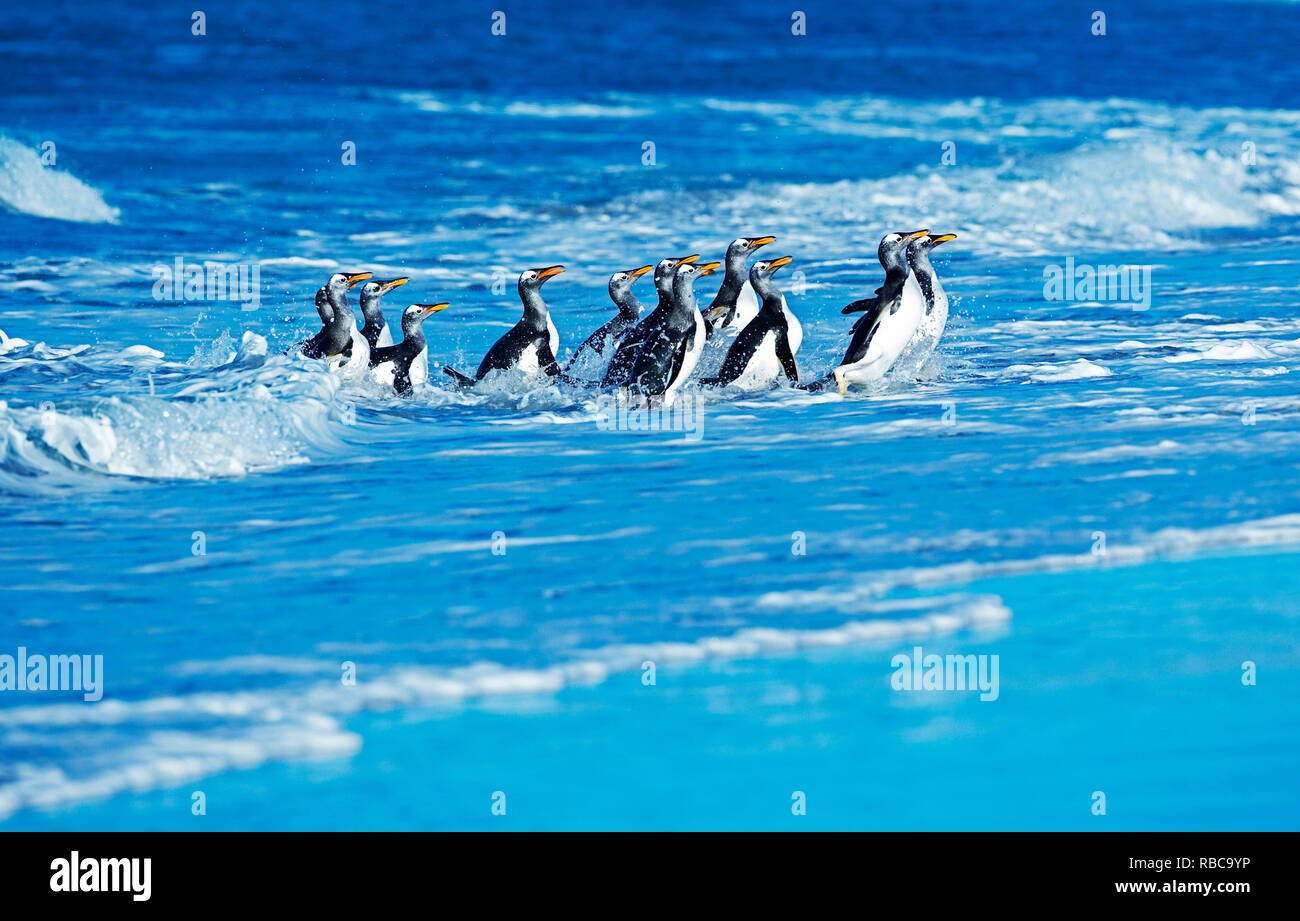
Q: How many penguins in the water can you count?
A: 12